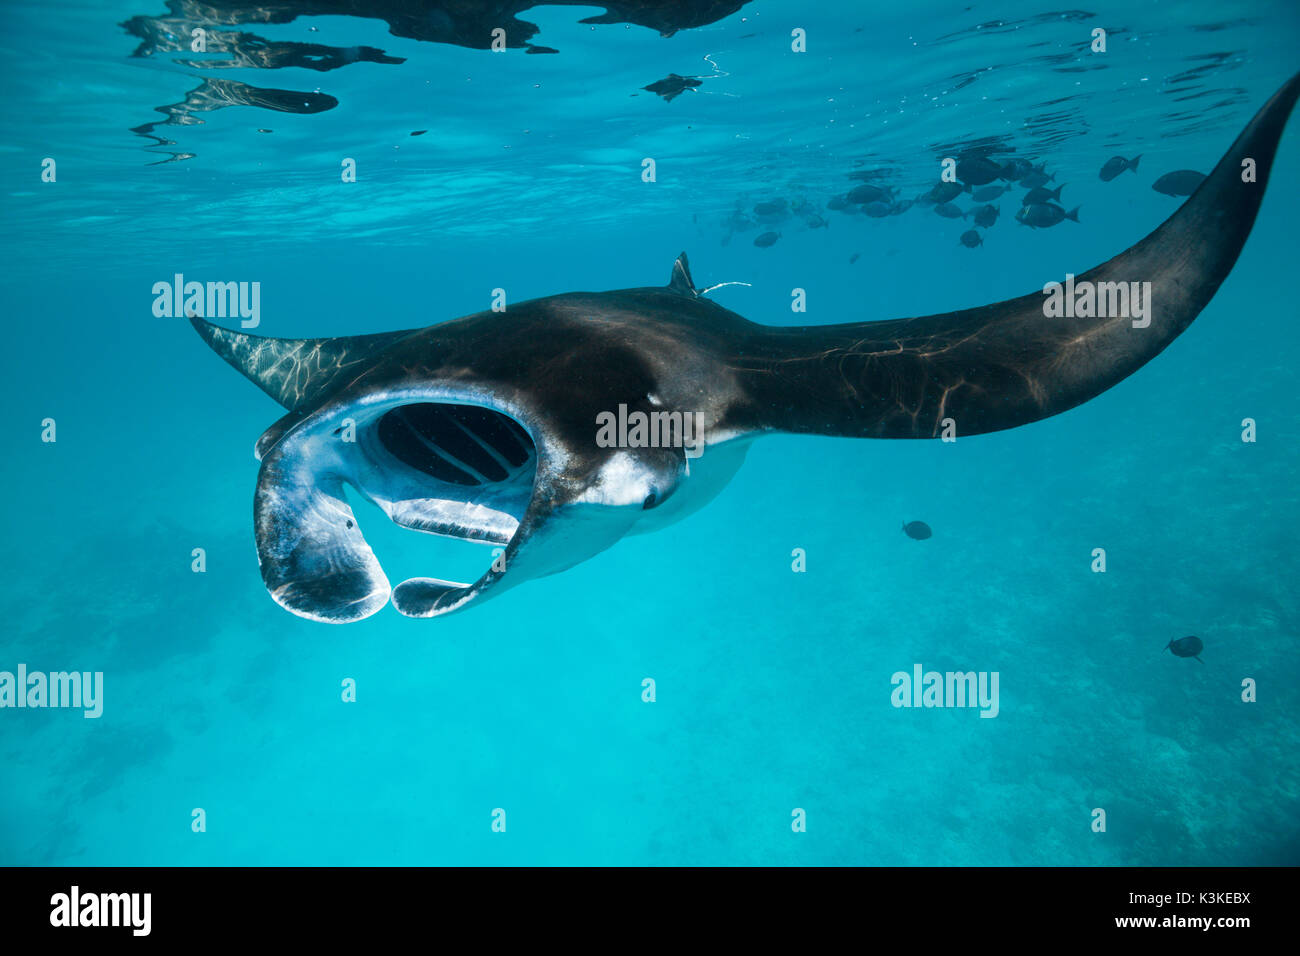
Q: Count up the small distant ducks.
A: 0